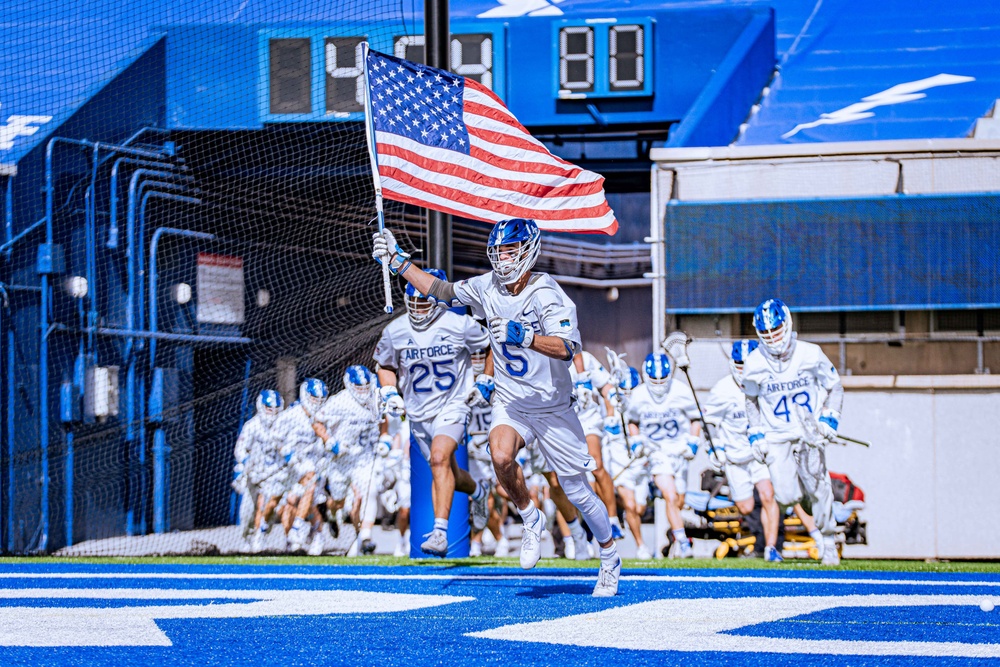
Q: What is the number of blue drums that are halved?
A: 0